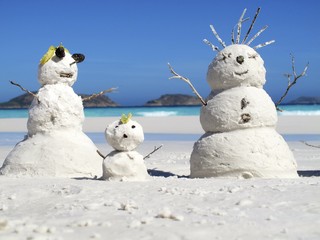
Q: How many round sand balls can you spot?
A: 8